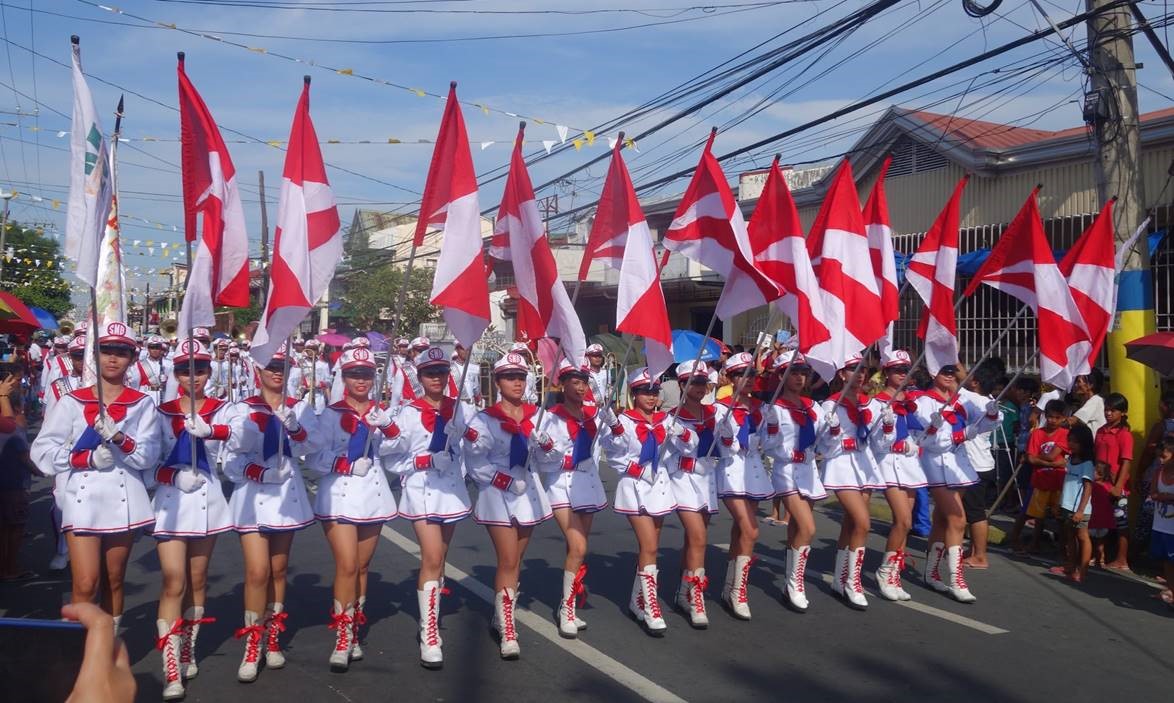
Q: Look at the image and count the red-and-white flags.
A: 12